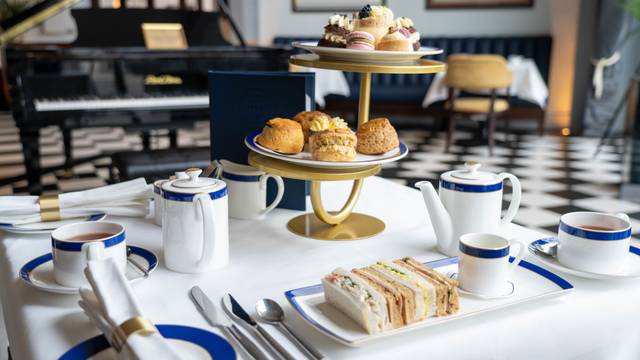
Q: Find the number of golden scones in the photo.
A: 4